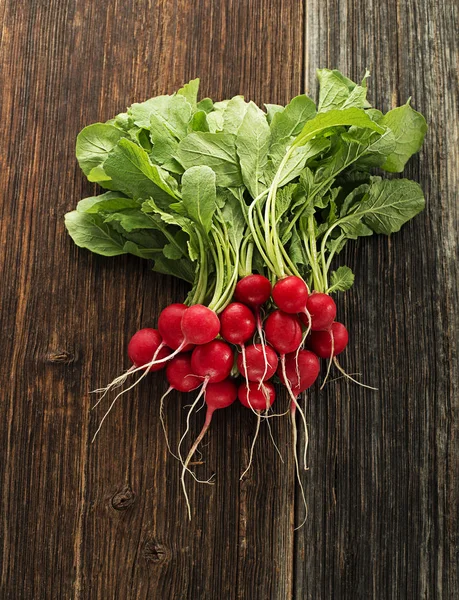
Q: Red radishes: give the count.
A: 15